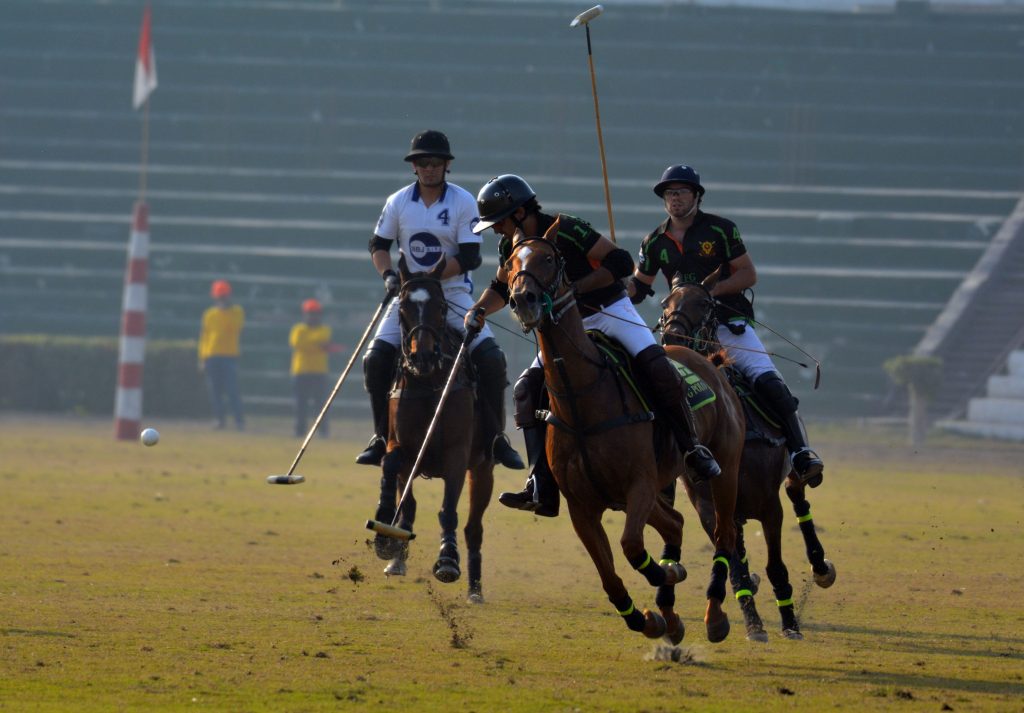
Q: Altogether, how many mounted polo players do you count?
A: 3